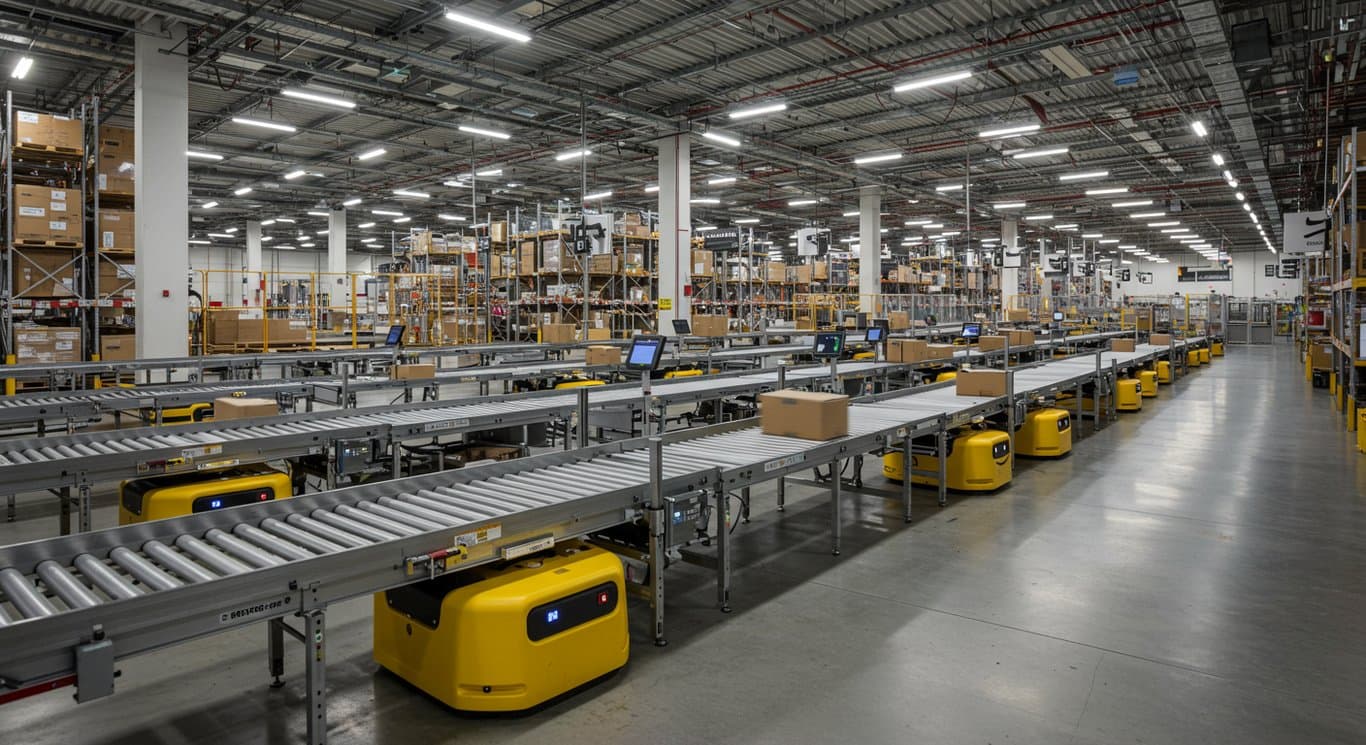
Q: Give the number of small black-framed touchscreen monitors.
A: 7